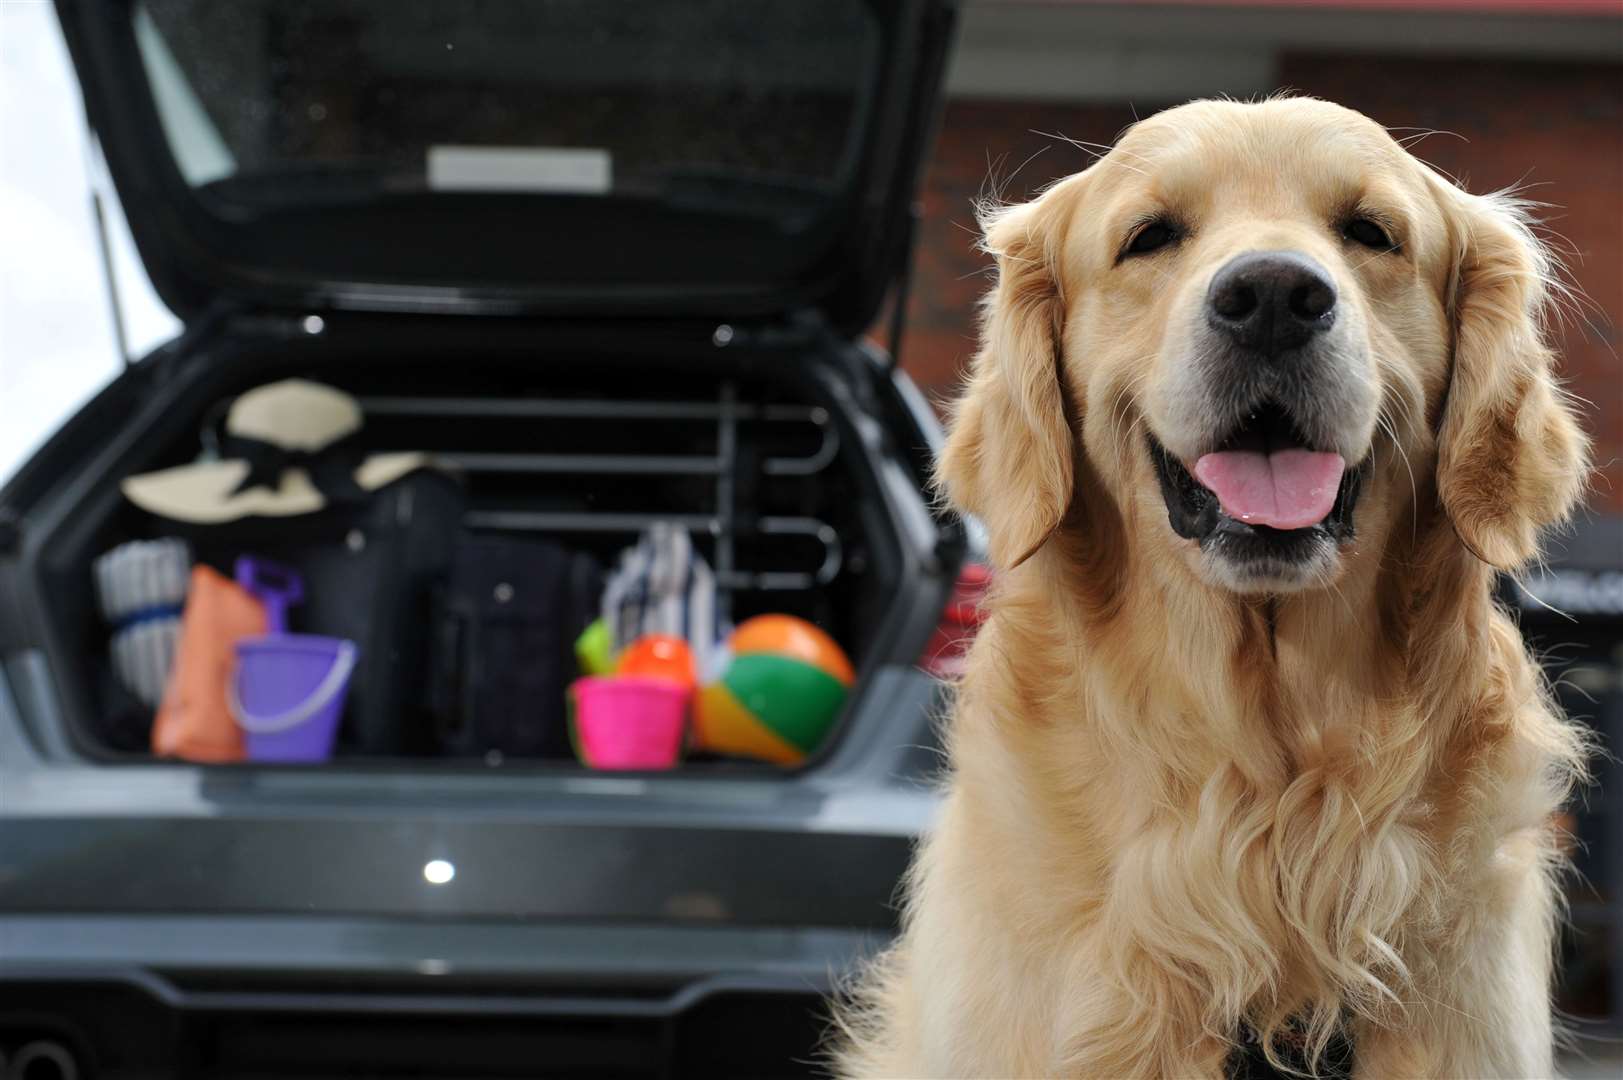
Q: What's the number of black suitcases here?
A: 2